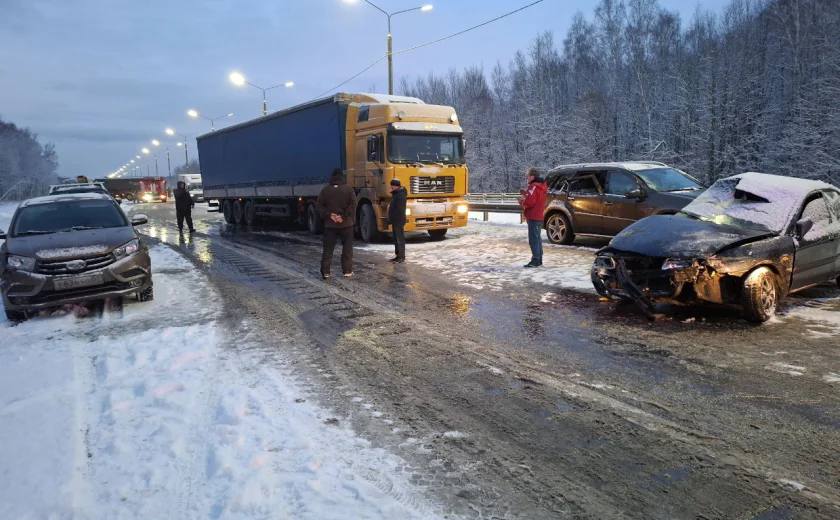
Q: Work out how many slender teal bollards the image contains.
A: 0